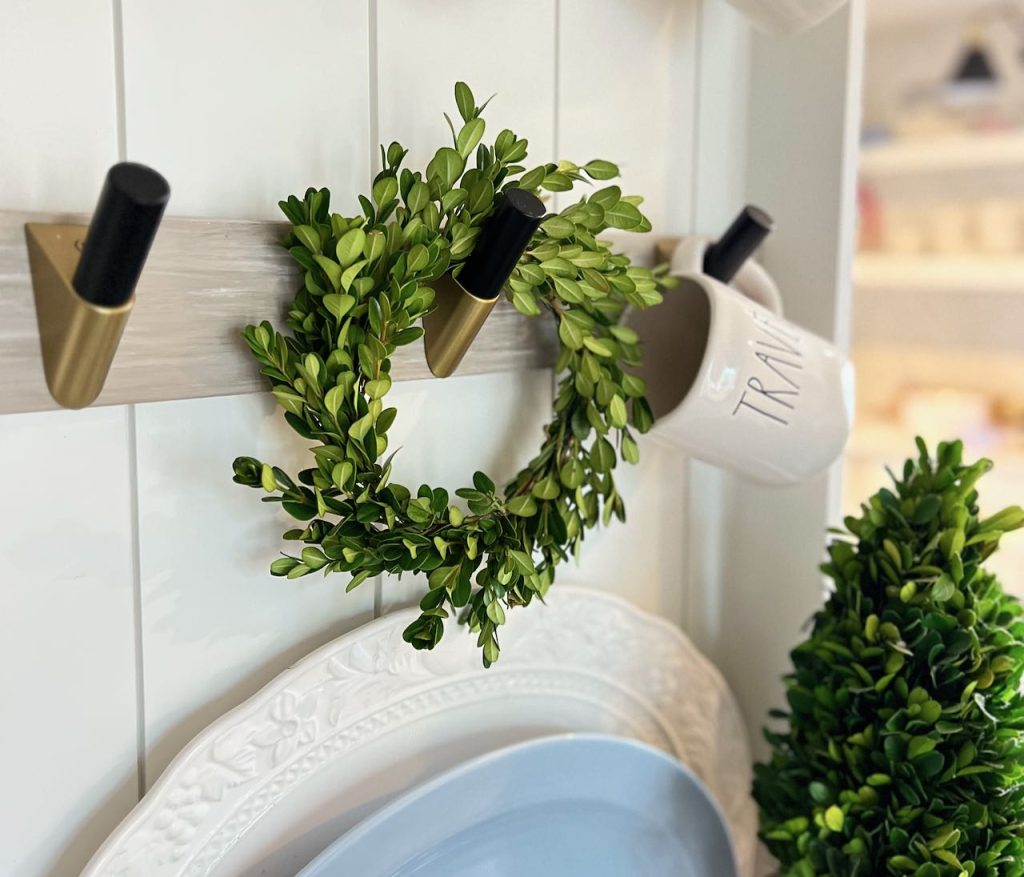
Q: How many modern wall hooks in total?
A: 3